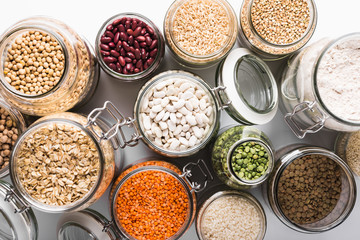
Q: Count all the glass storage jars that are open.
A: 13